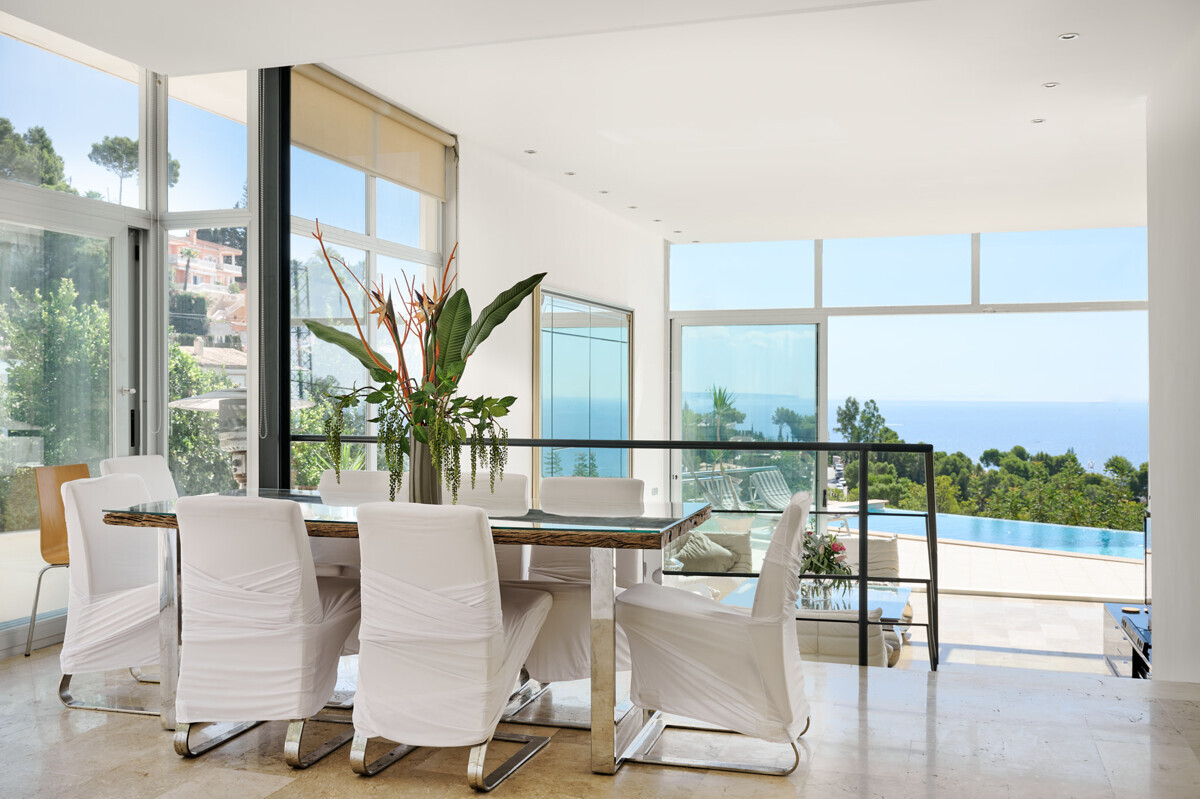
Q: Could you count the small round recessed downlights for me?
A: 10